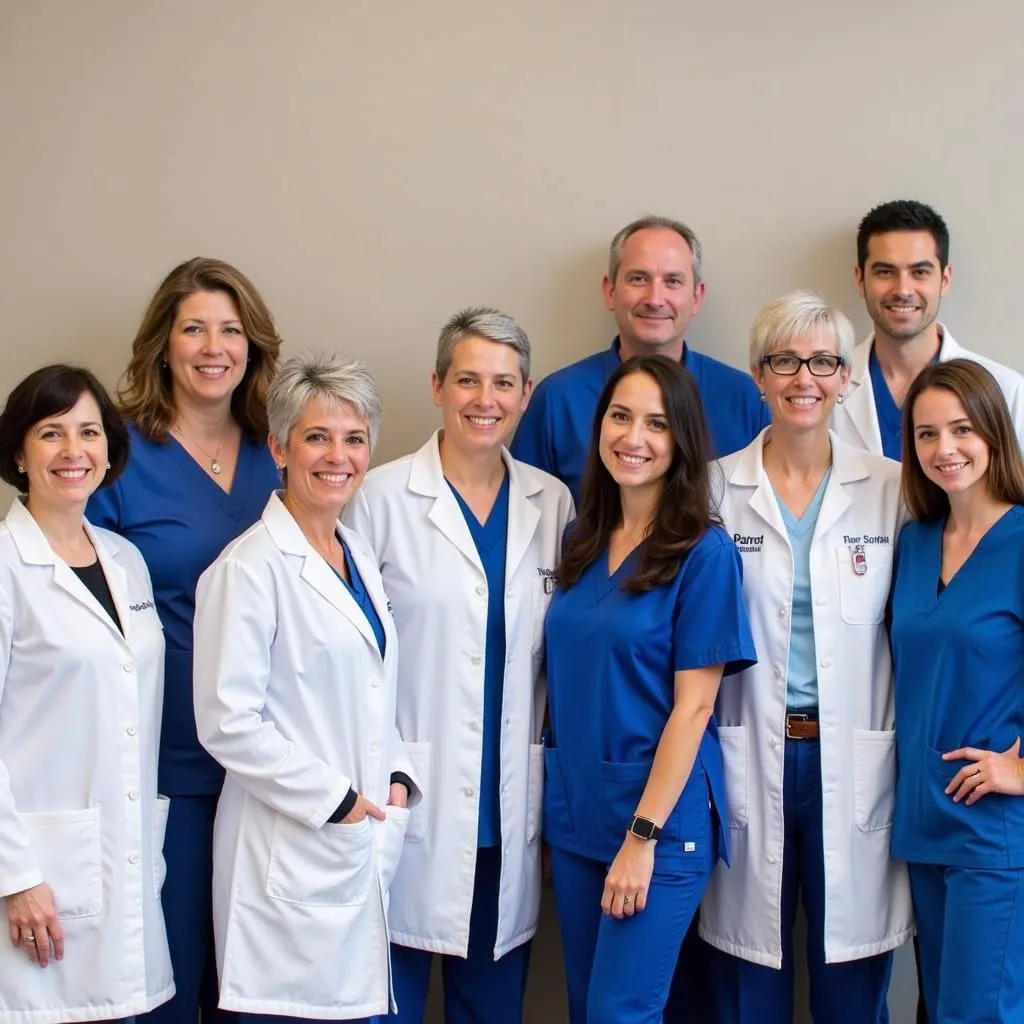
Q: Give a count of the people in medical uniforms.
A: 9